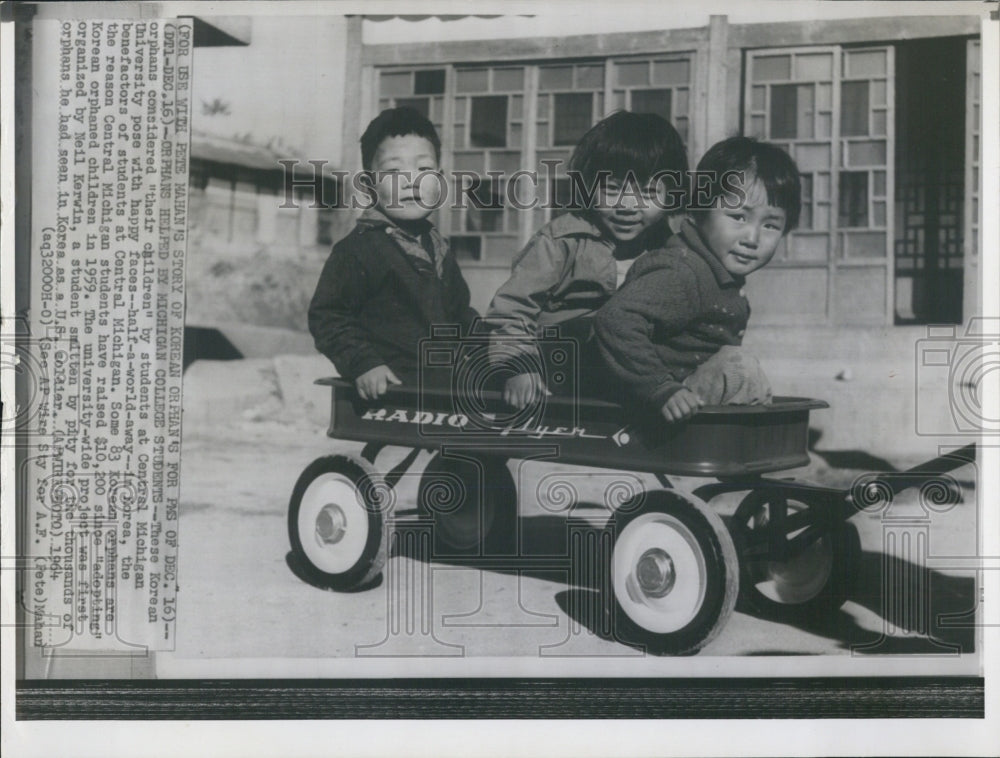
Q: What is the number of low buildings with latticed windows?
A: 1